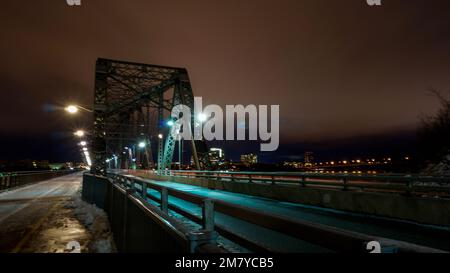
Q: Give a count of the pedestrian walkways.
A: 1